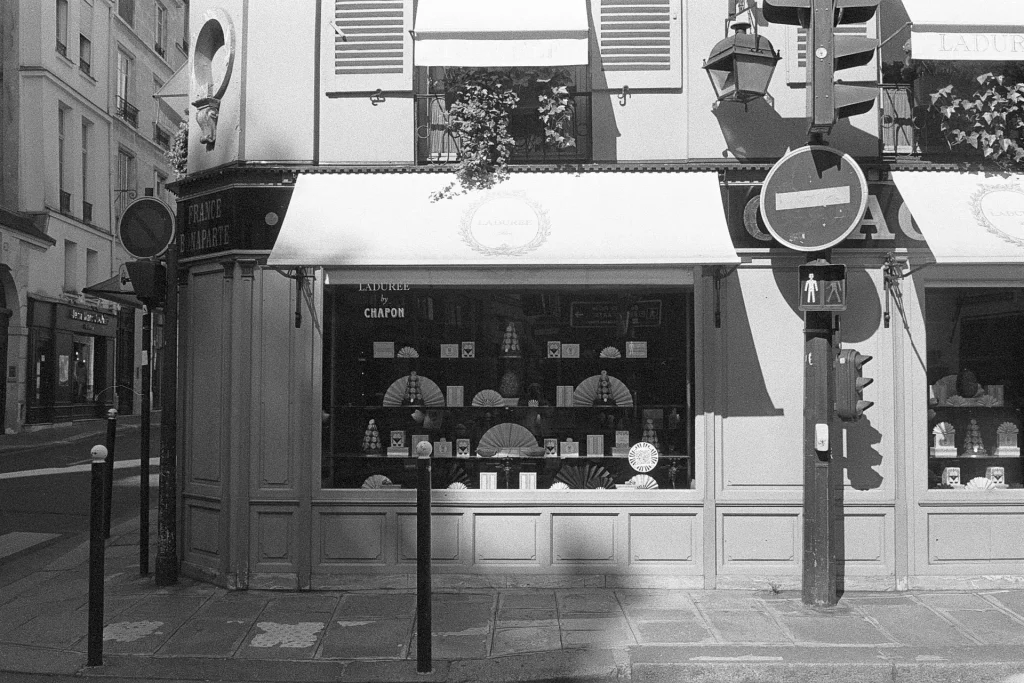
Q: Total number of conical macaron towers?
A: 6